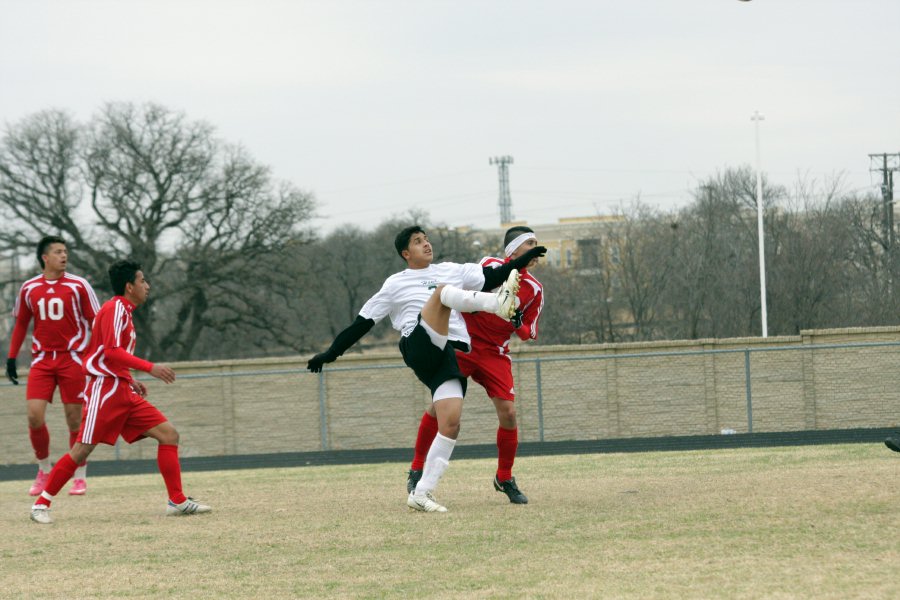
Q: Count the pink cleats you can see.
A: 2